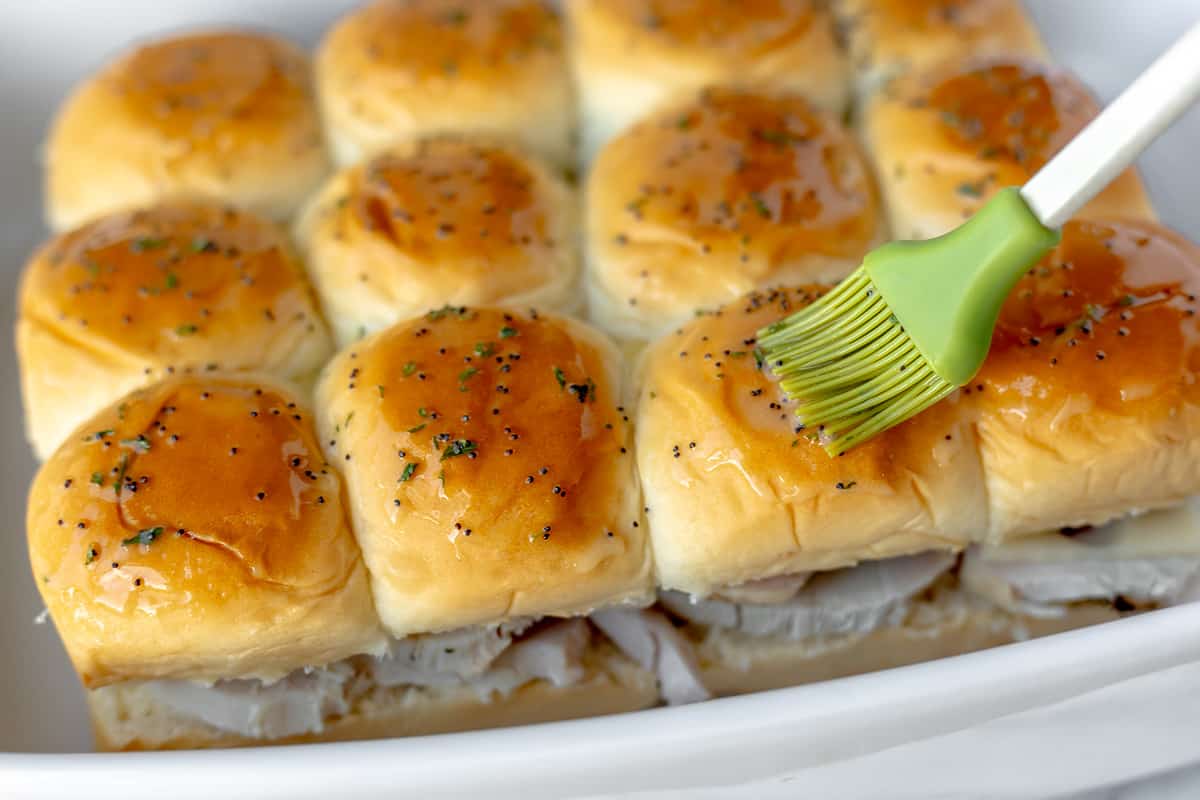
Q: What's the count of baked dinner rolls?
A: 12